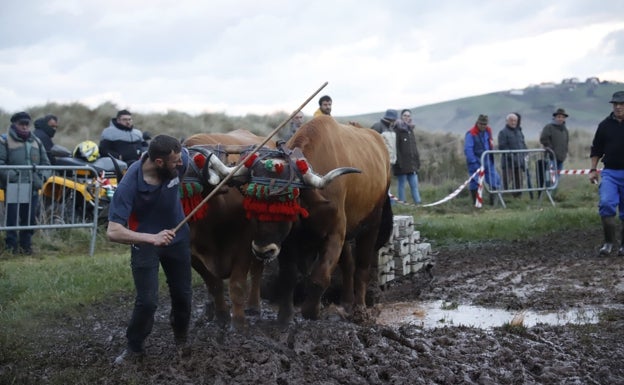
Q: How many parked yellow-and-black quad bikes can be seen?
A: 1